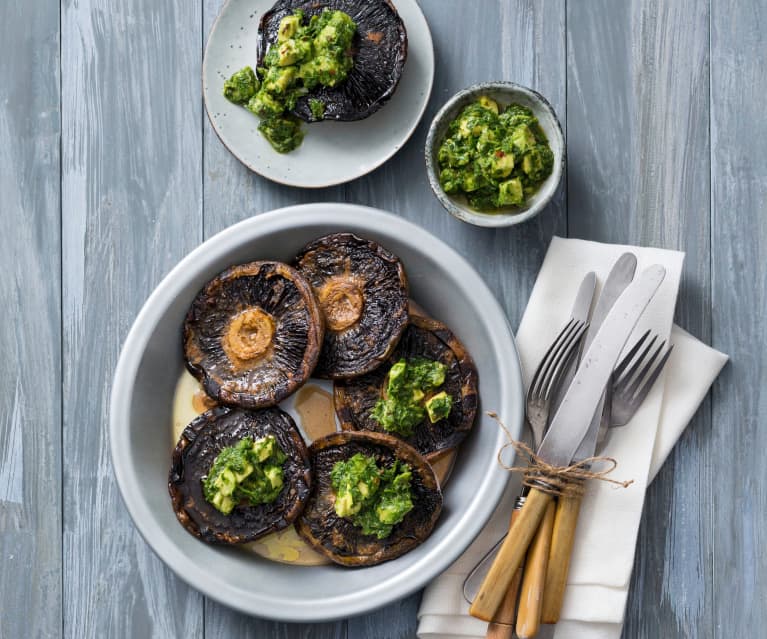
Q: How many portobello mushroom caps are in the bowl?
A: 5